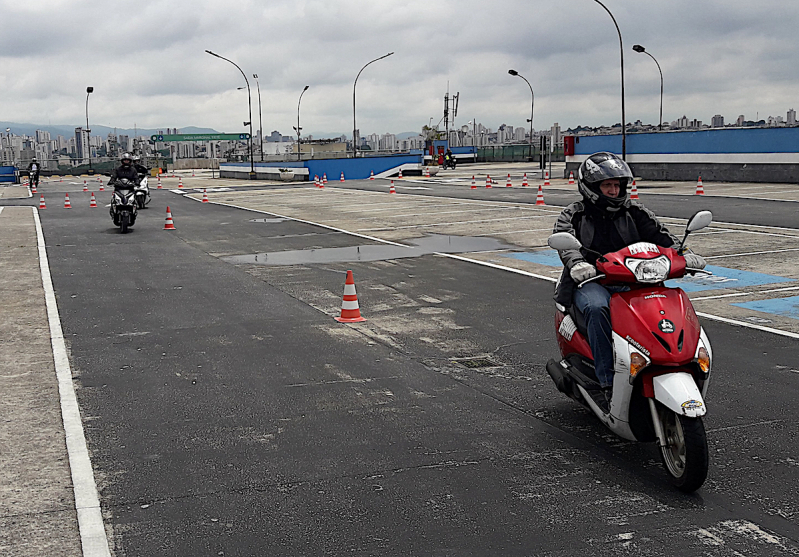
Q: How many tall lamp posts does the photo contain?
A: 8